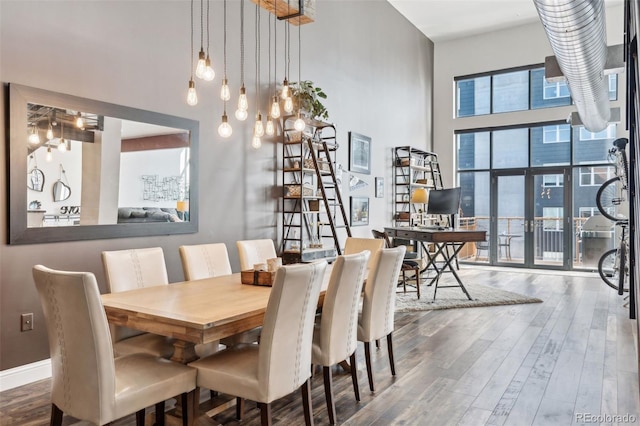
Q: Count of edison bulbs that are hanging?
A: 14